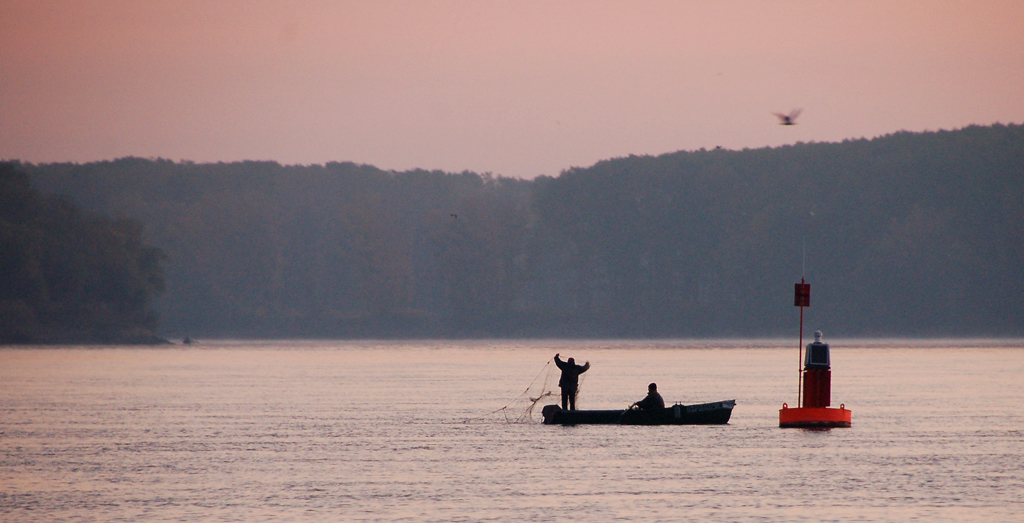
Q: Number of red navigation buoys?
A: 1